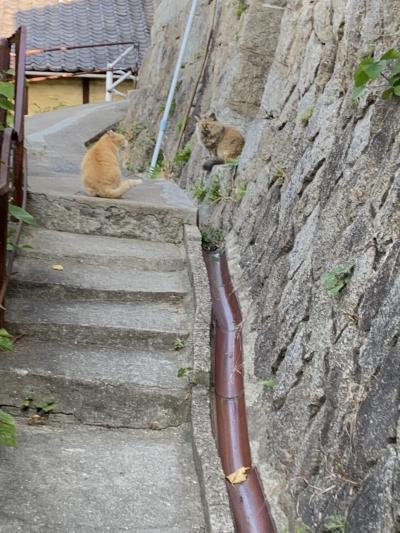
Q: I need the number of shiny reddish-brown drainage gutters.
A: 1